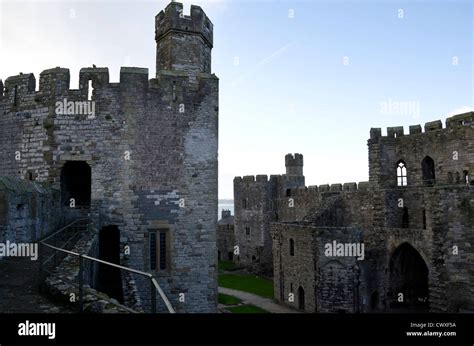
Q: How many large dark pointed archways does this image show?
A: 1